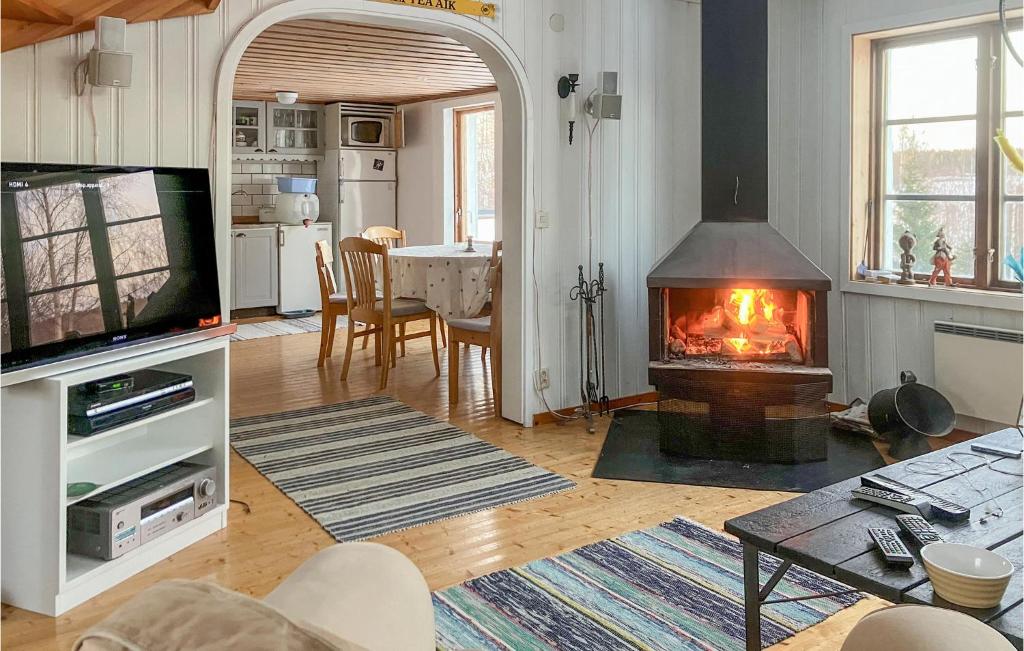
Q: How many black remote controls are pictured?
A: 3